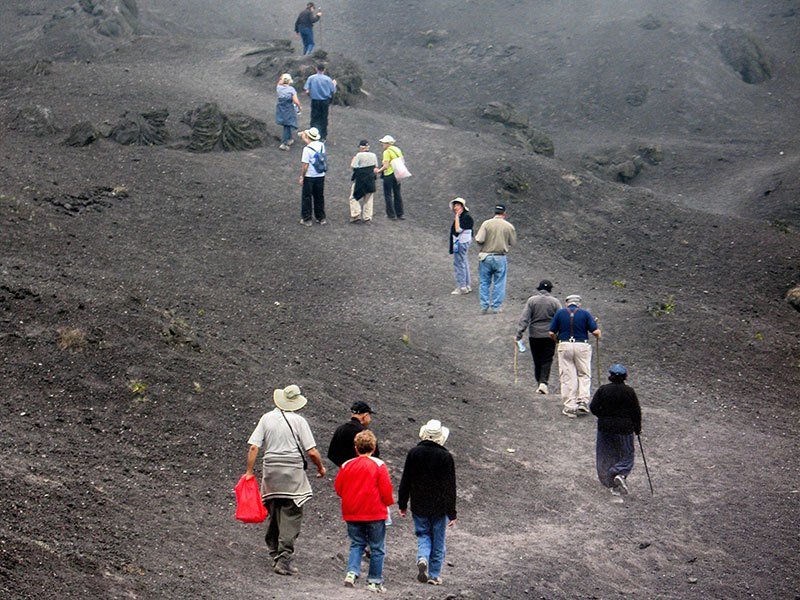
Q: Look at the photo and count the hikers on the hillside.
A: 15